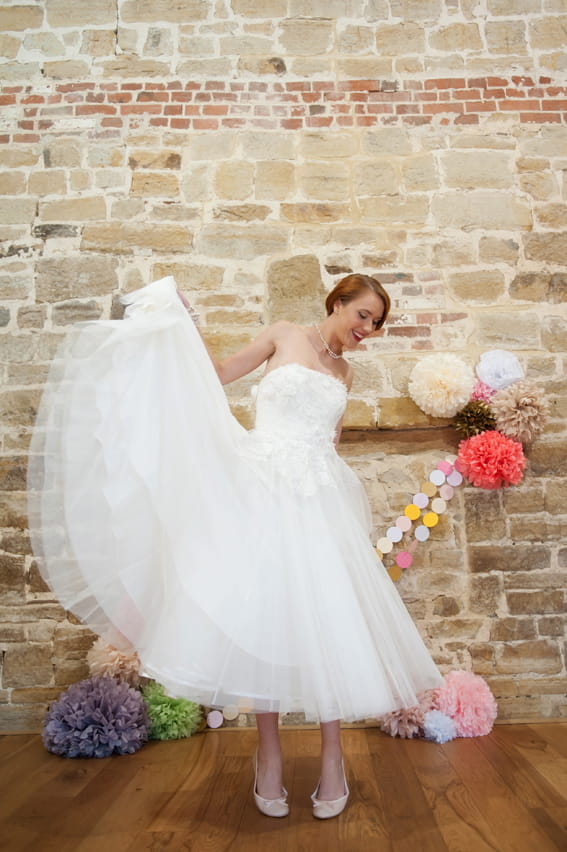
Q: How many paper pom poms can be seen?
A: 12